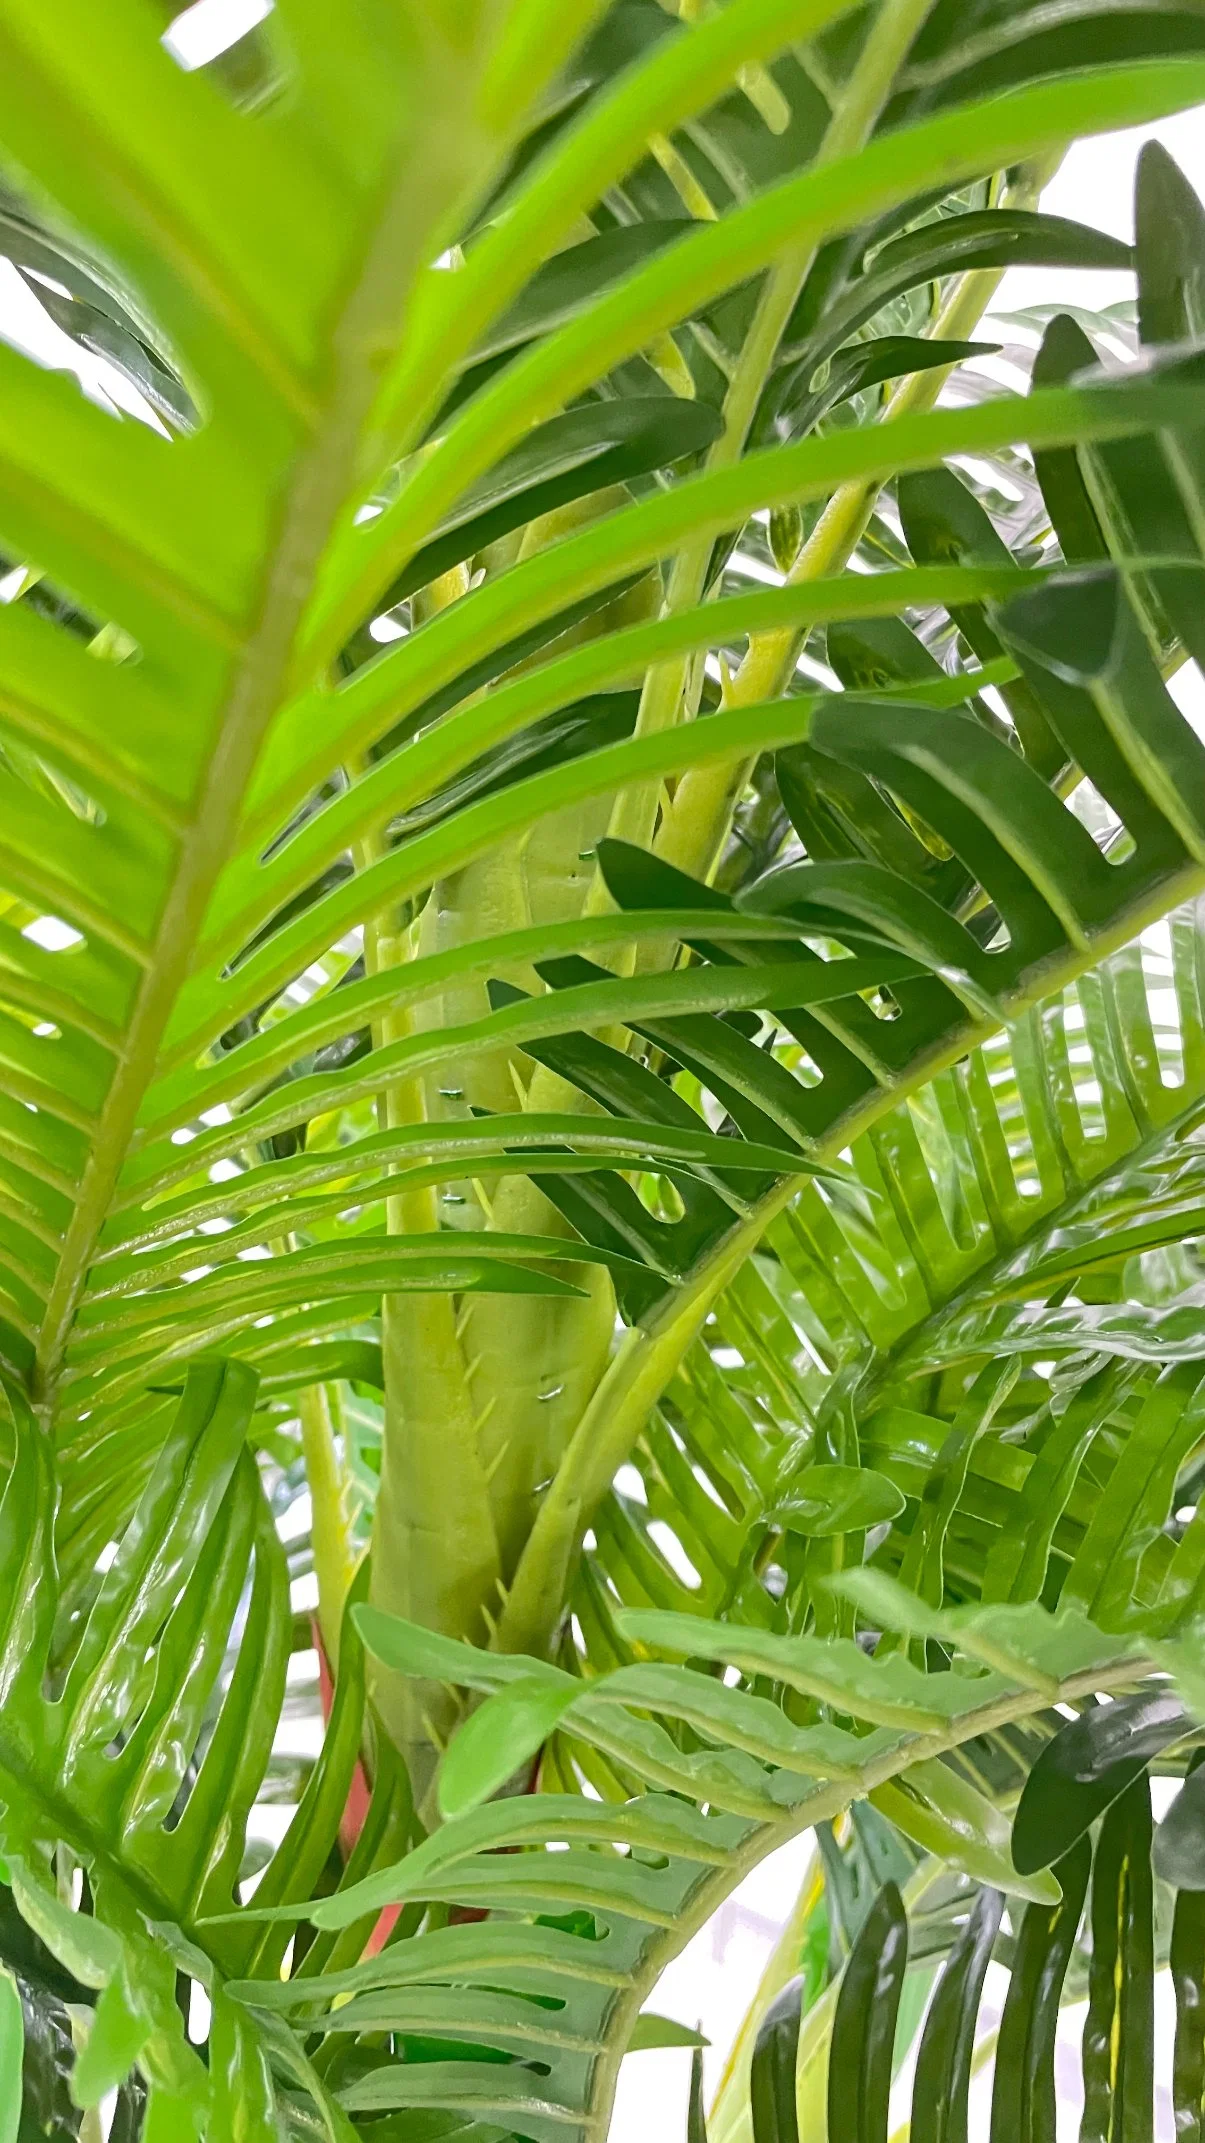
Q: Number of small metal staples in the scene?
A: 5